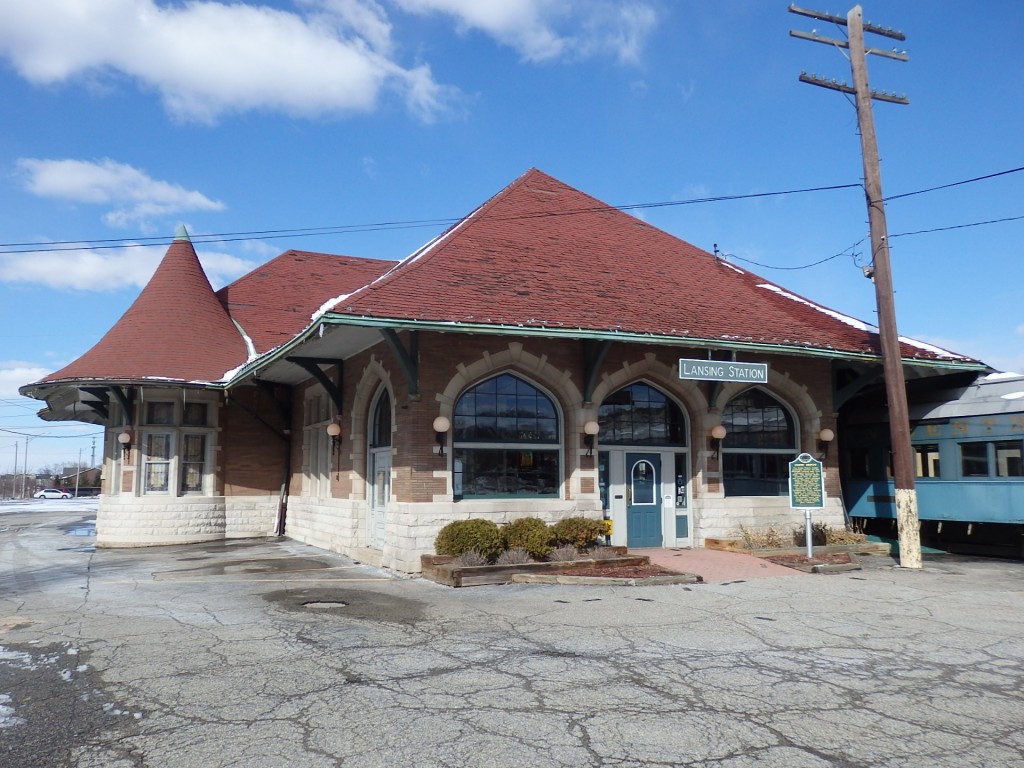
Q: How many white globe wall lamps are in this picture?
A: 6